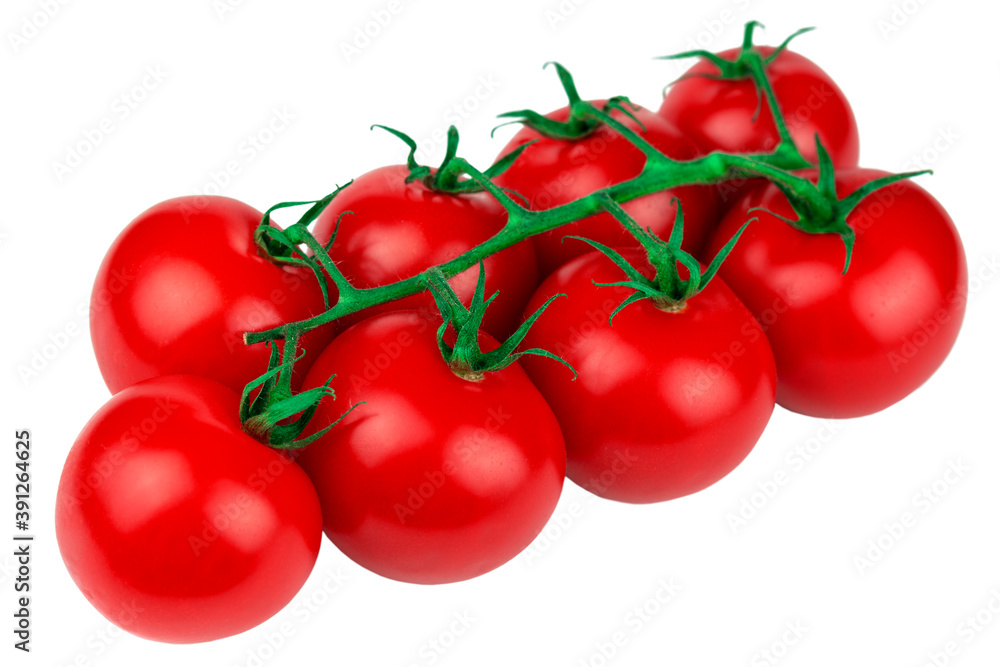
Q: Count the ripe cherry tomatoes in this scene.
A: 8